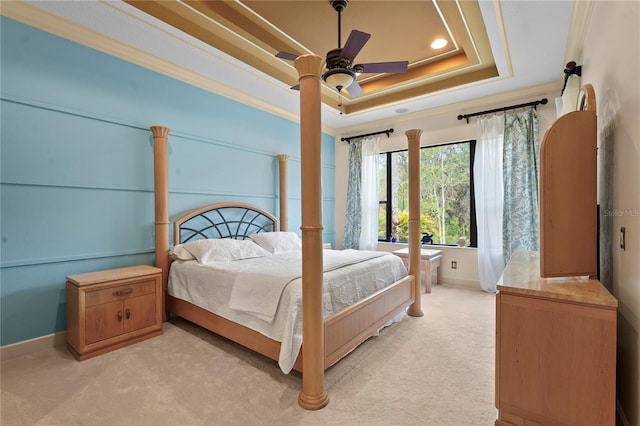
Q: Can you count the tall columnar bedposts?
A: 4